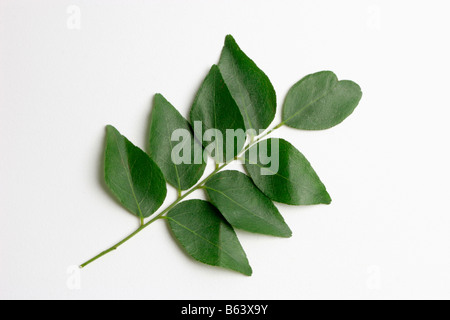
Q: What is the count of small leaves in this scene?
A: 8